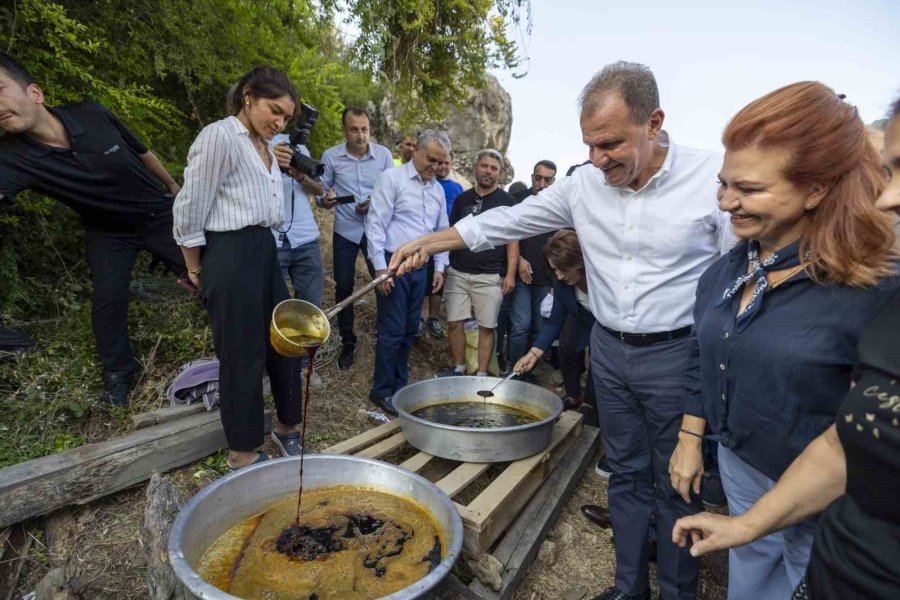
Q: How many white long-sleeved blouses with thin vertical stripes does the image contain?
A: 1